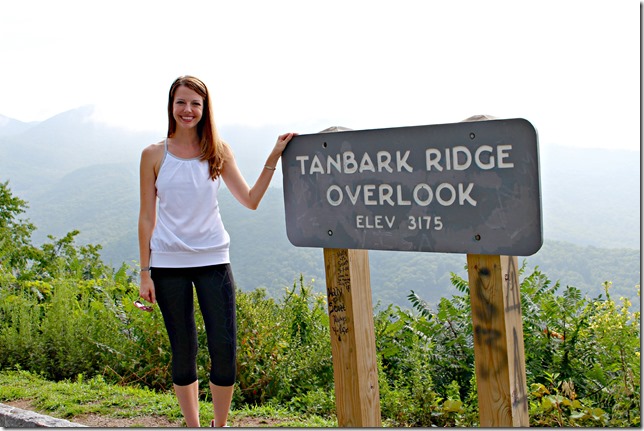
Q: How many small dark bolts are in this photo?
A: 4